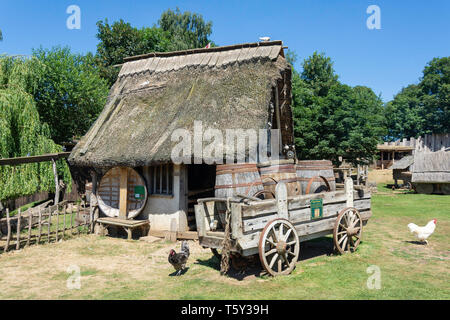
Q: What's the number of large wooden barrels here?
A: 3